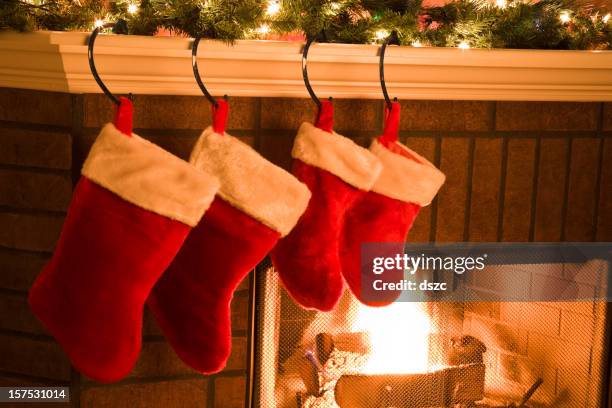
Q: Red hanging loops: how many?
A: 4